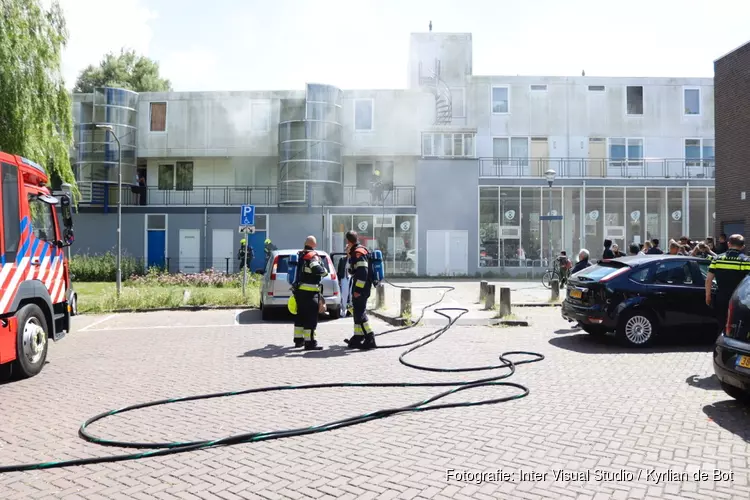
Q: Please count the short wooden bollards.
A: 6